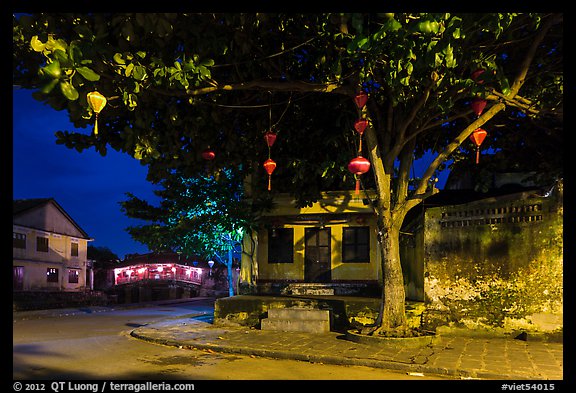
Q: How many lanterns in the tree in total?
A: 10